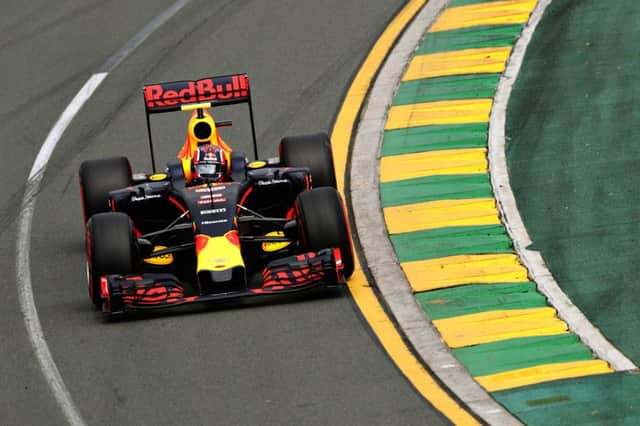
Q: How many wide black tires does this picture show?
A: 4